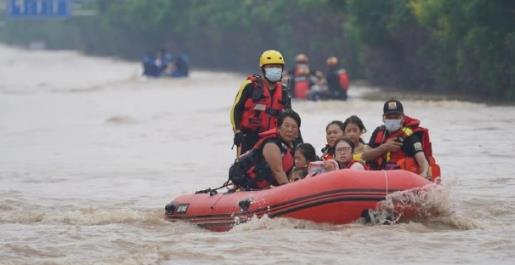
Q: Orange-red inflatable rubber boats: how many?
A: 1